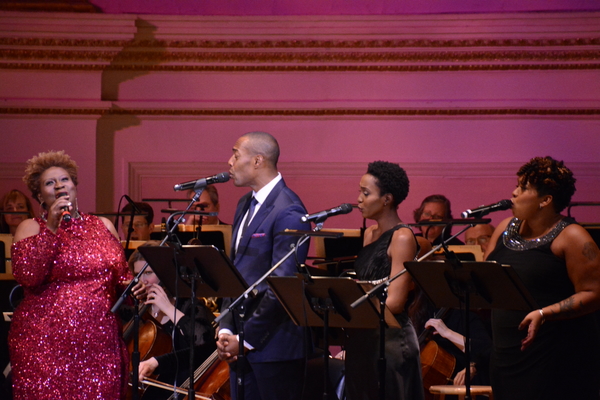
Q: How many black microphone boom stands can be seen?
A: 3